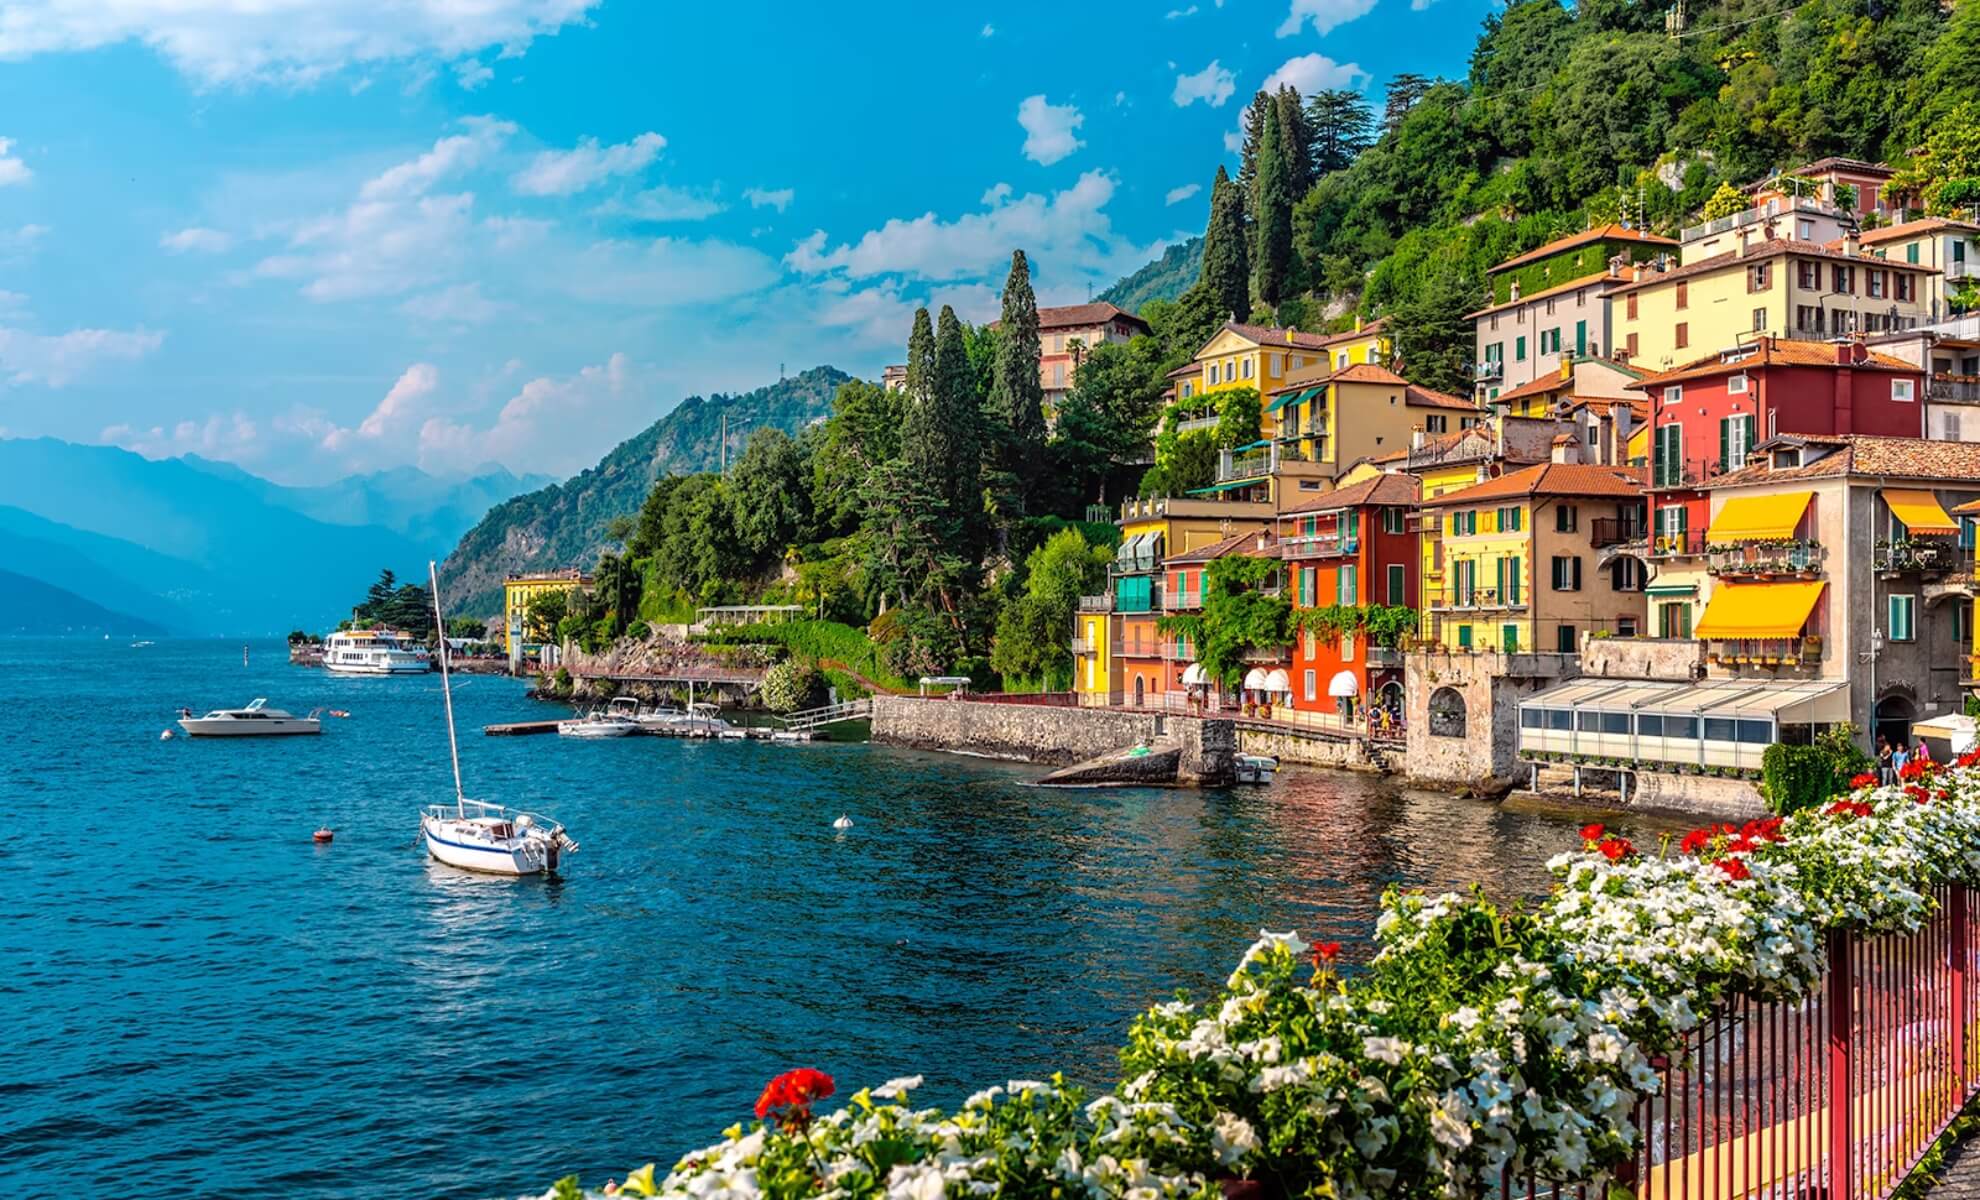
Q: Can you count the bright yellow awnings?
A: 3